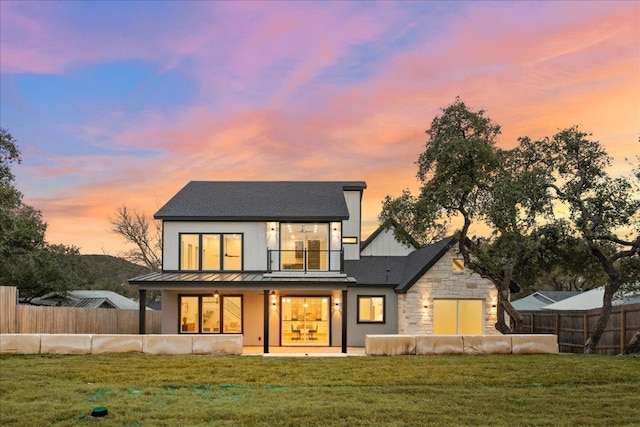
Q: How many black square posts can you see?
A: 3